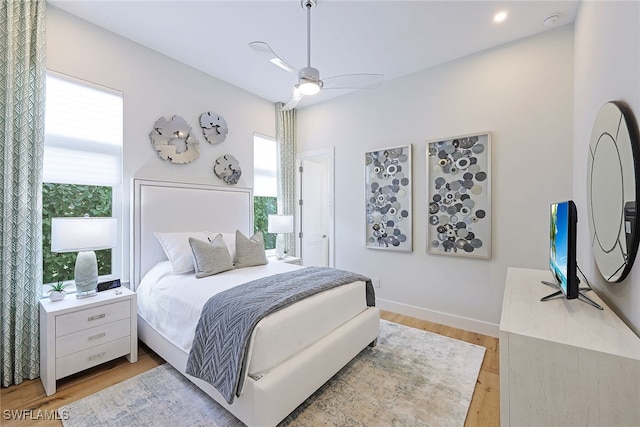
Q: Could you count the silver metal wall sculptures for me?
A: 3